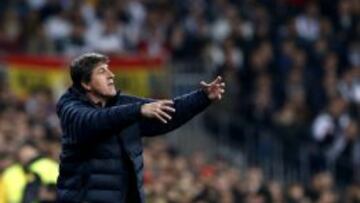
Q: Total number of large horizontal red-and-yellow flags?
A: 1